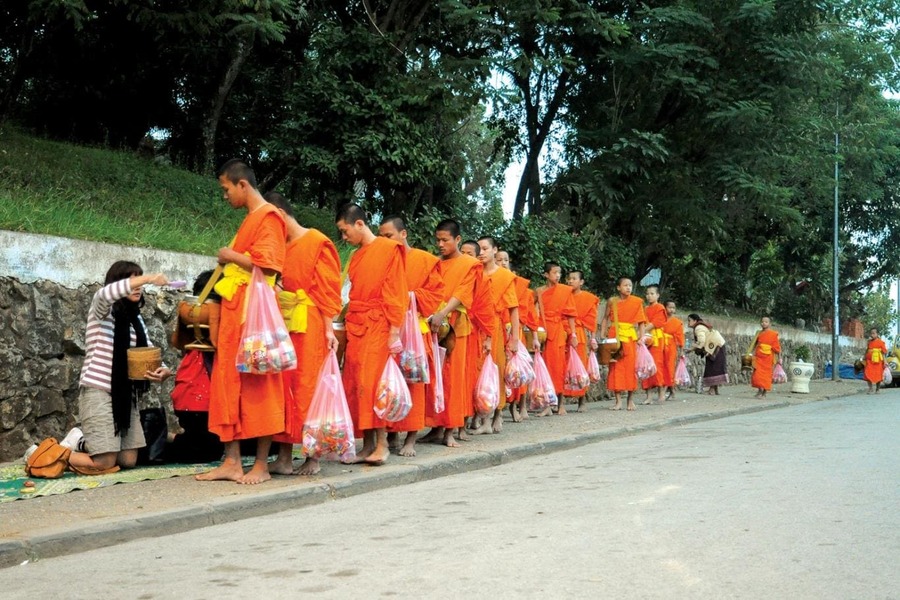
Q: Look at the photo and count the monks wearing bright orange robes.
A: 15